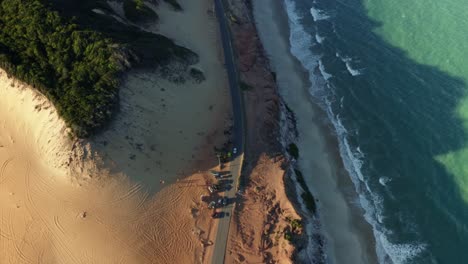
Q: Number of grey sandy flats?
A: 2